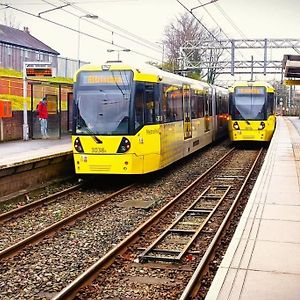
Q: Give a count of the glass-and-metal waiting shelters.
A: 1